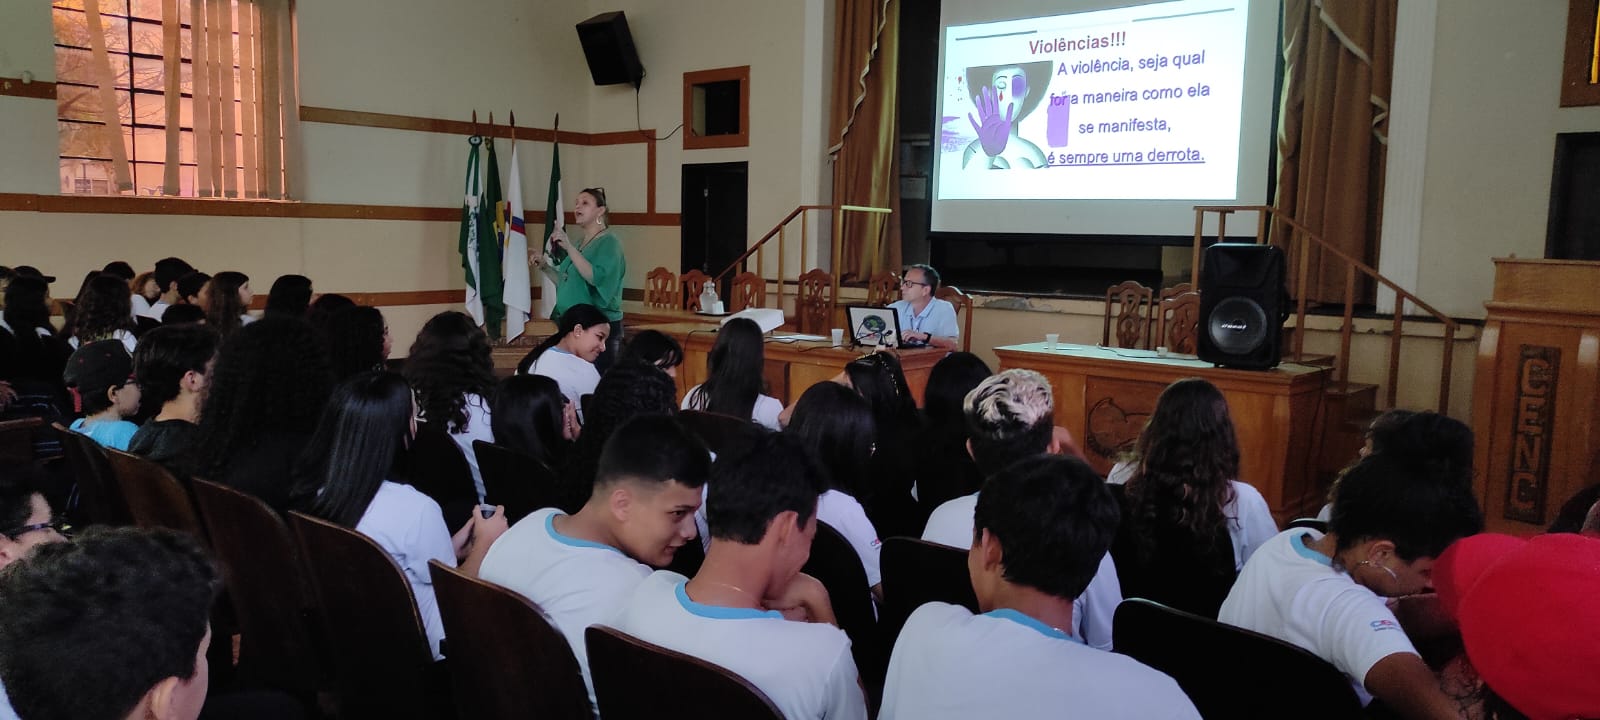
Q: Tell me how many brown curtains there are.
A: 2